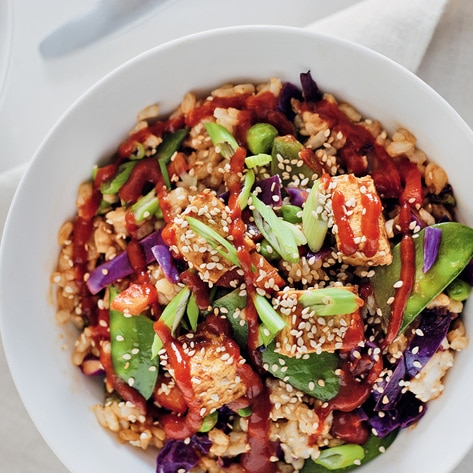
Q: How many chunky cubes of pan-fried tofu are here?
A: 4